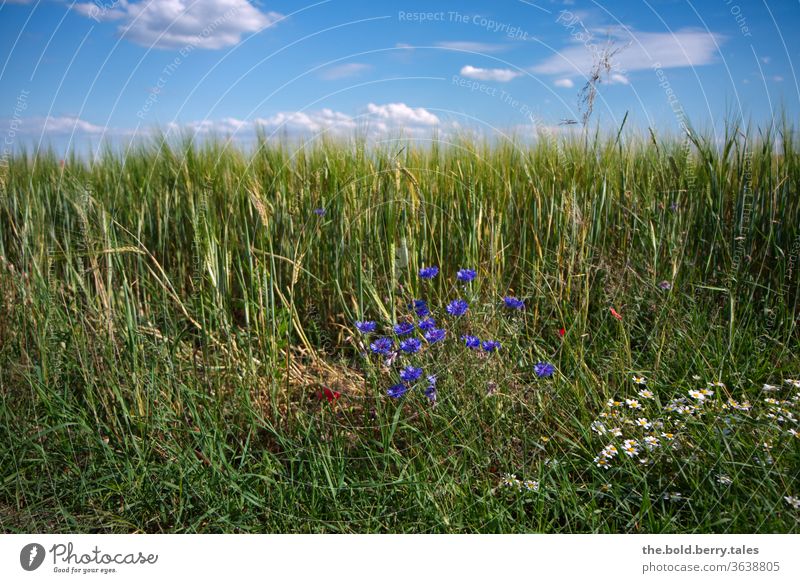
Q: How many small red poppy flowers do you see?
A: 3